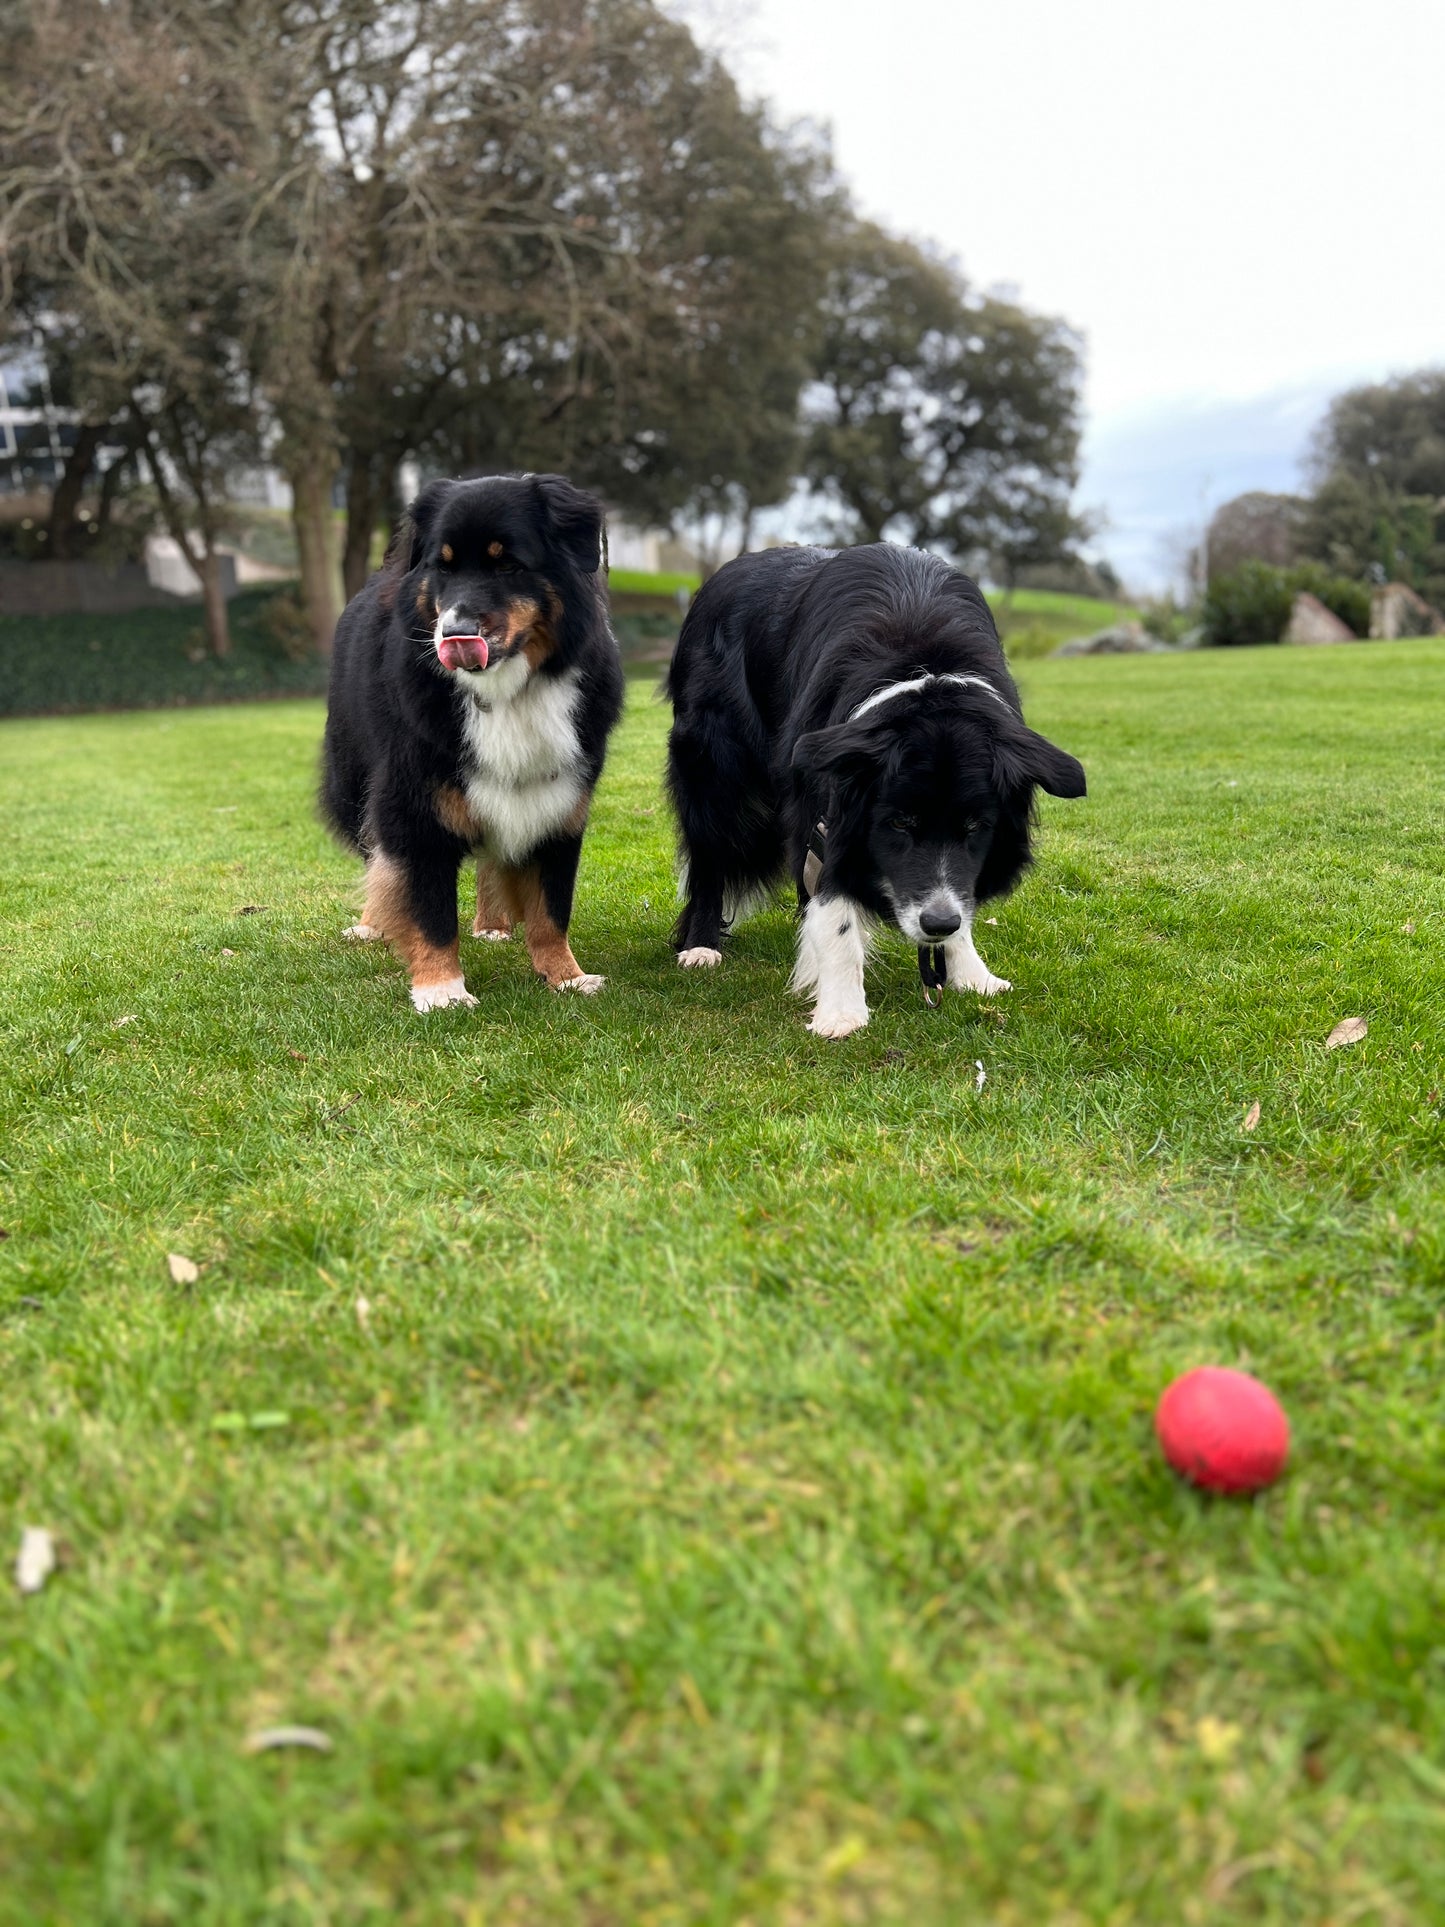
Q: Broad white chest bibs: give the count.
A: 1